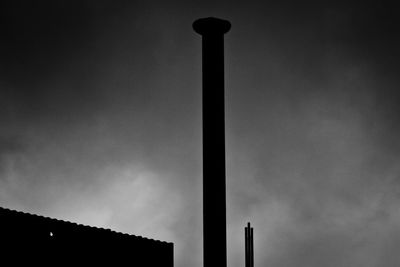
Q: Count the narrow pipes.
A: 3